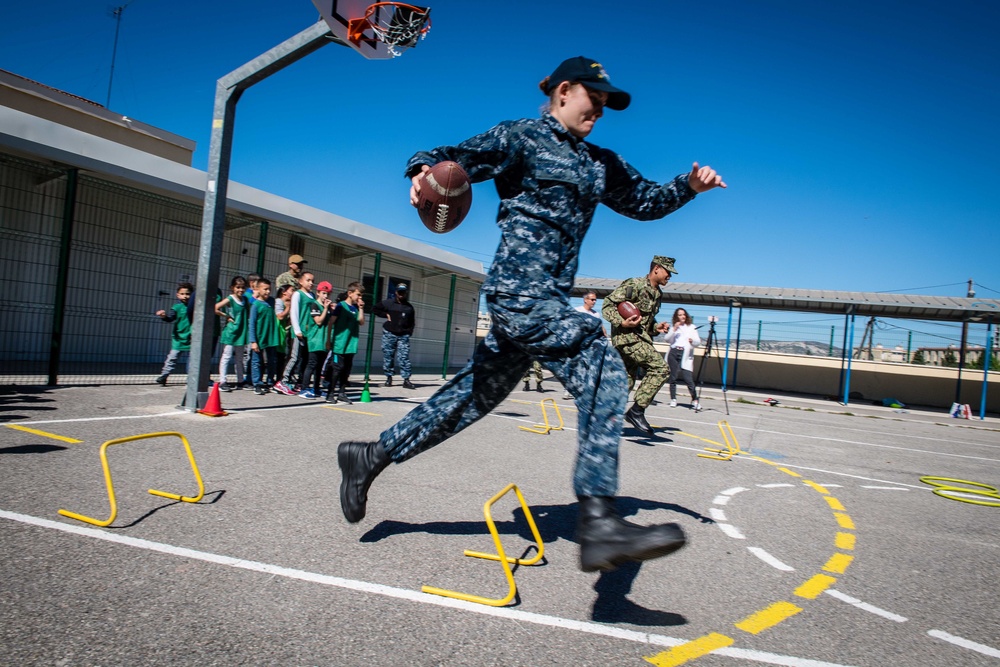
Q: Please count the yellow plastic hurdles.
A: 4